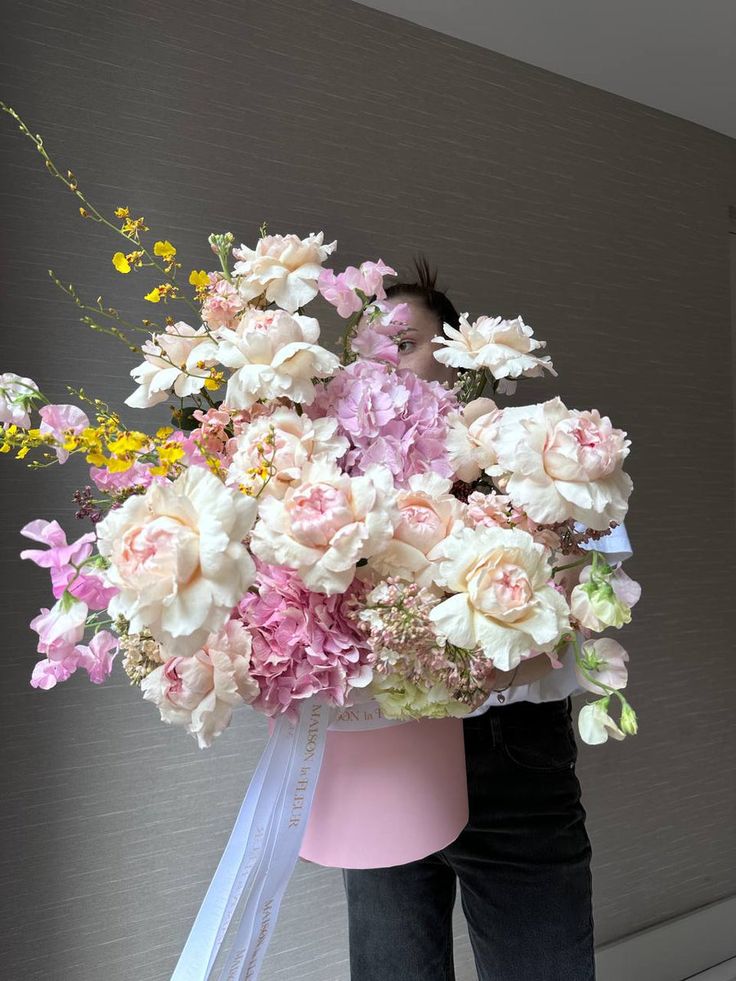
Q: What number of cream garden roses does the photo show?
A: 12